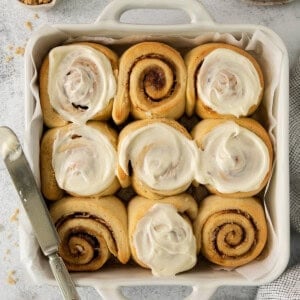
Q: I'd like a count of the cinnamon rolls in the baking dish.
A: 9